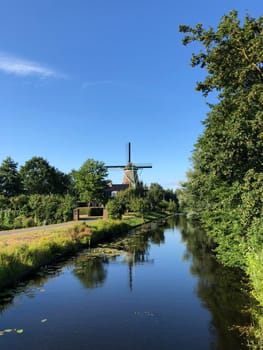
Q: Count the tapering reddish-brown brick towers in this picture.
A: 1